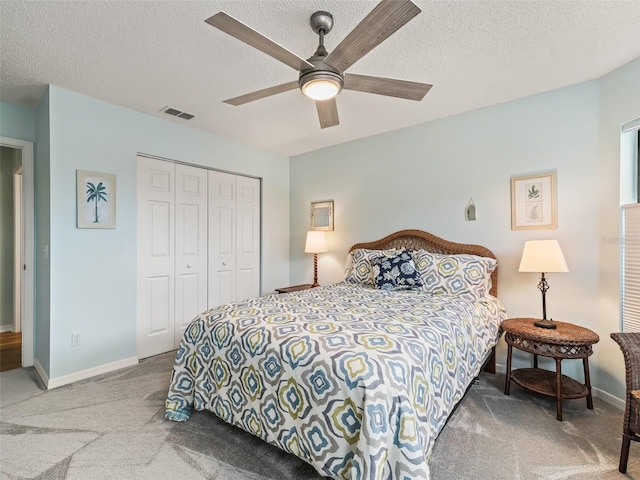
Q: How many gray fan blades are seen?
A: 5